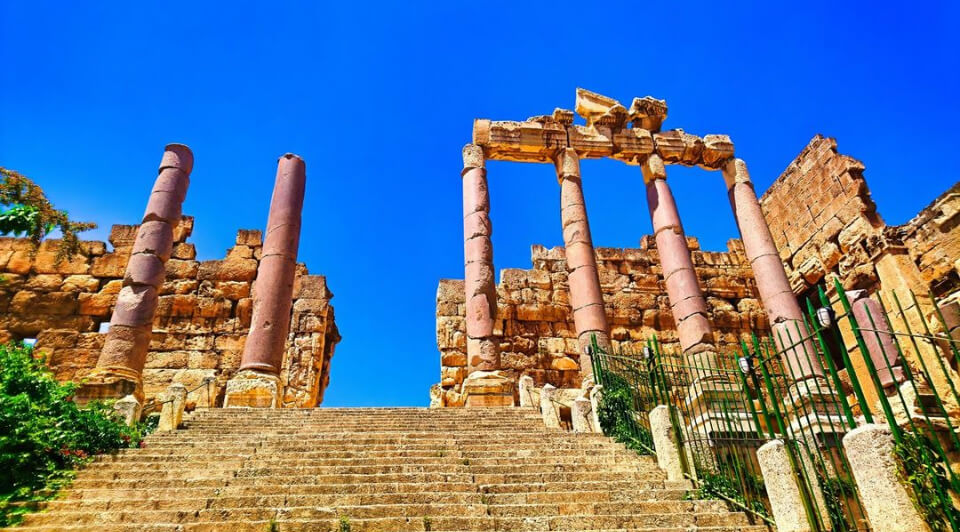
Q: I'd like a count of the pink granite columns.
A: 6